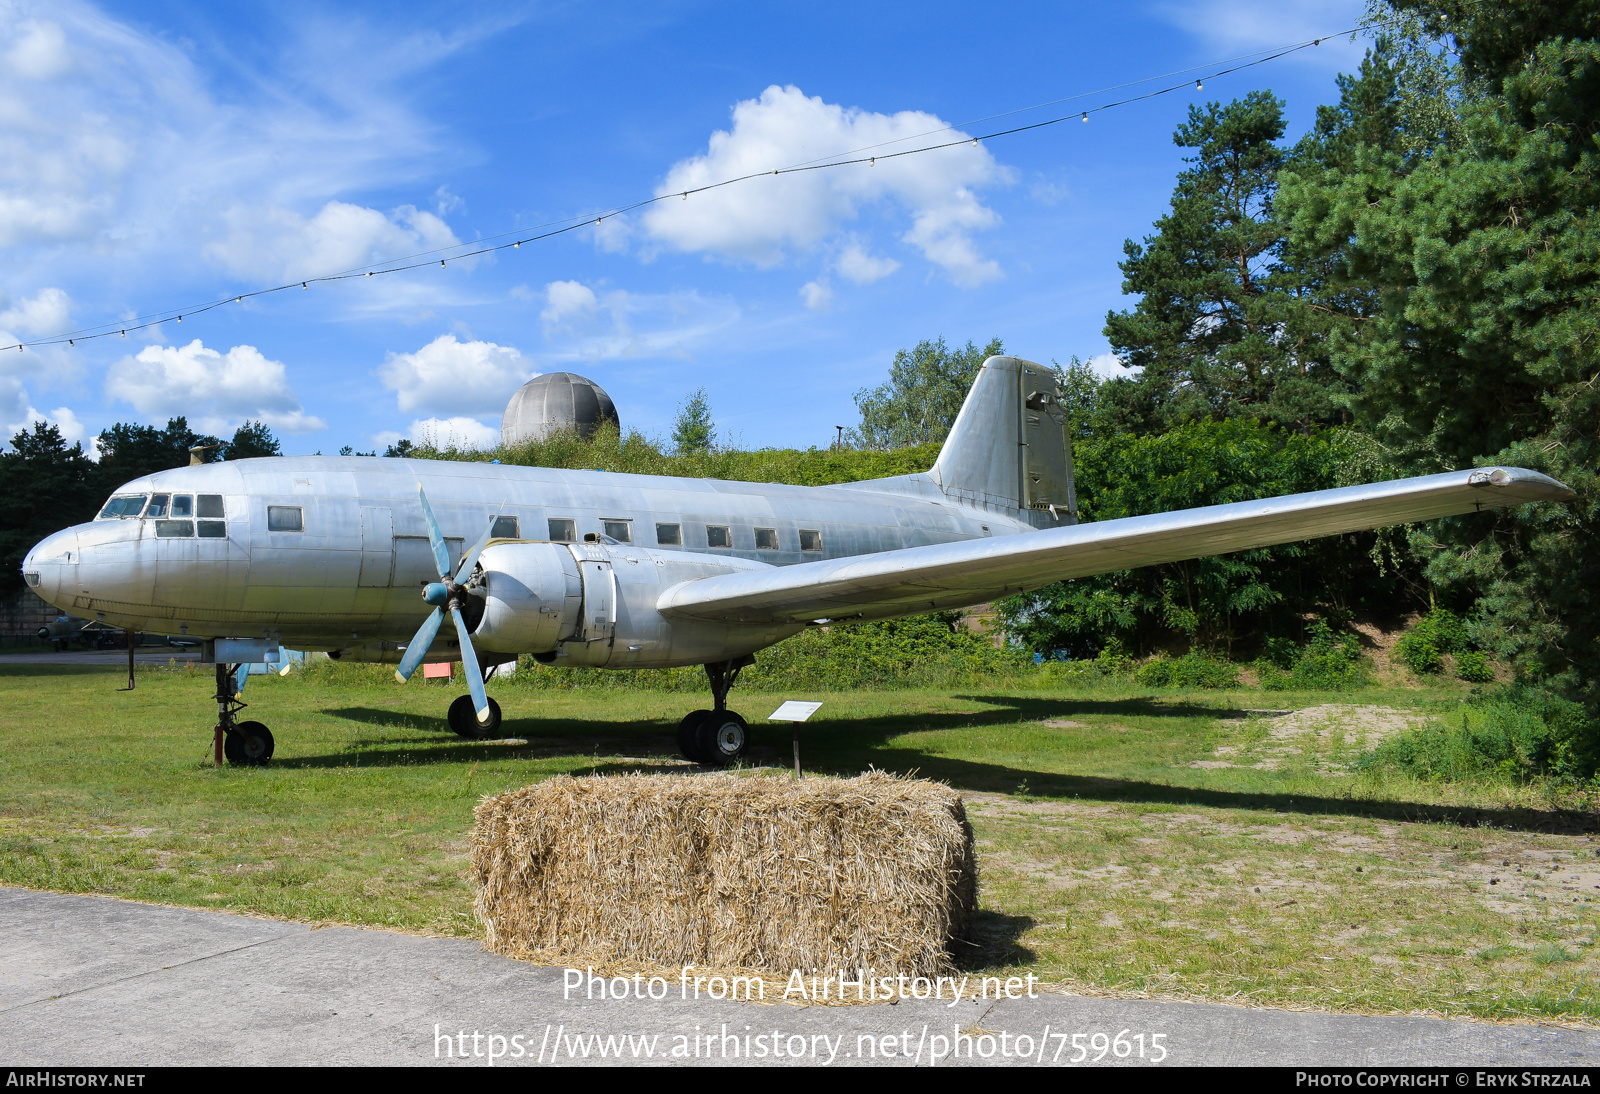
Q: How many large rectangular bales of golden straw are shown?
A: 1